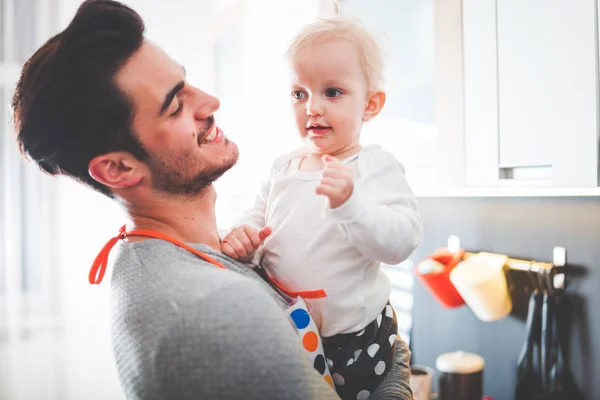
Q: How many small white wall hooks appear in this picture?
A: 2